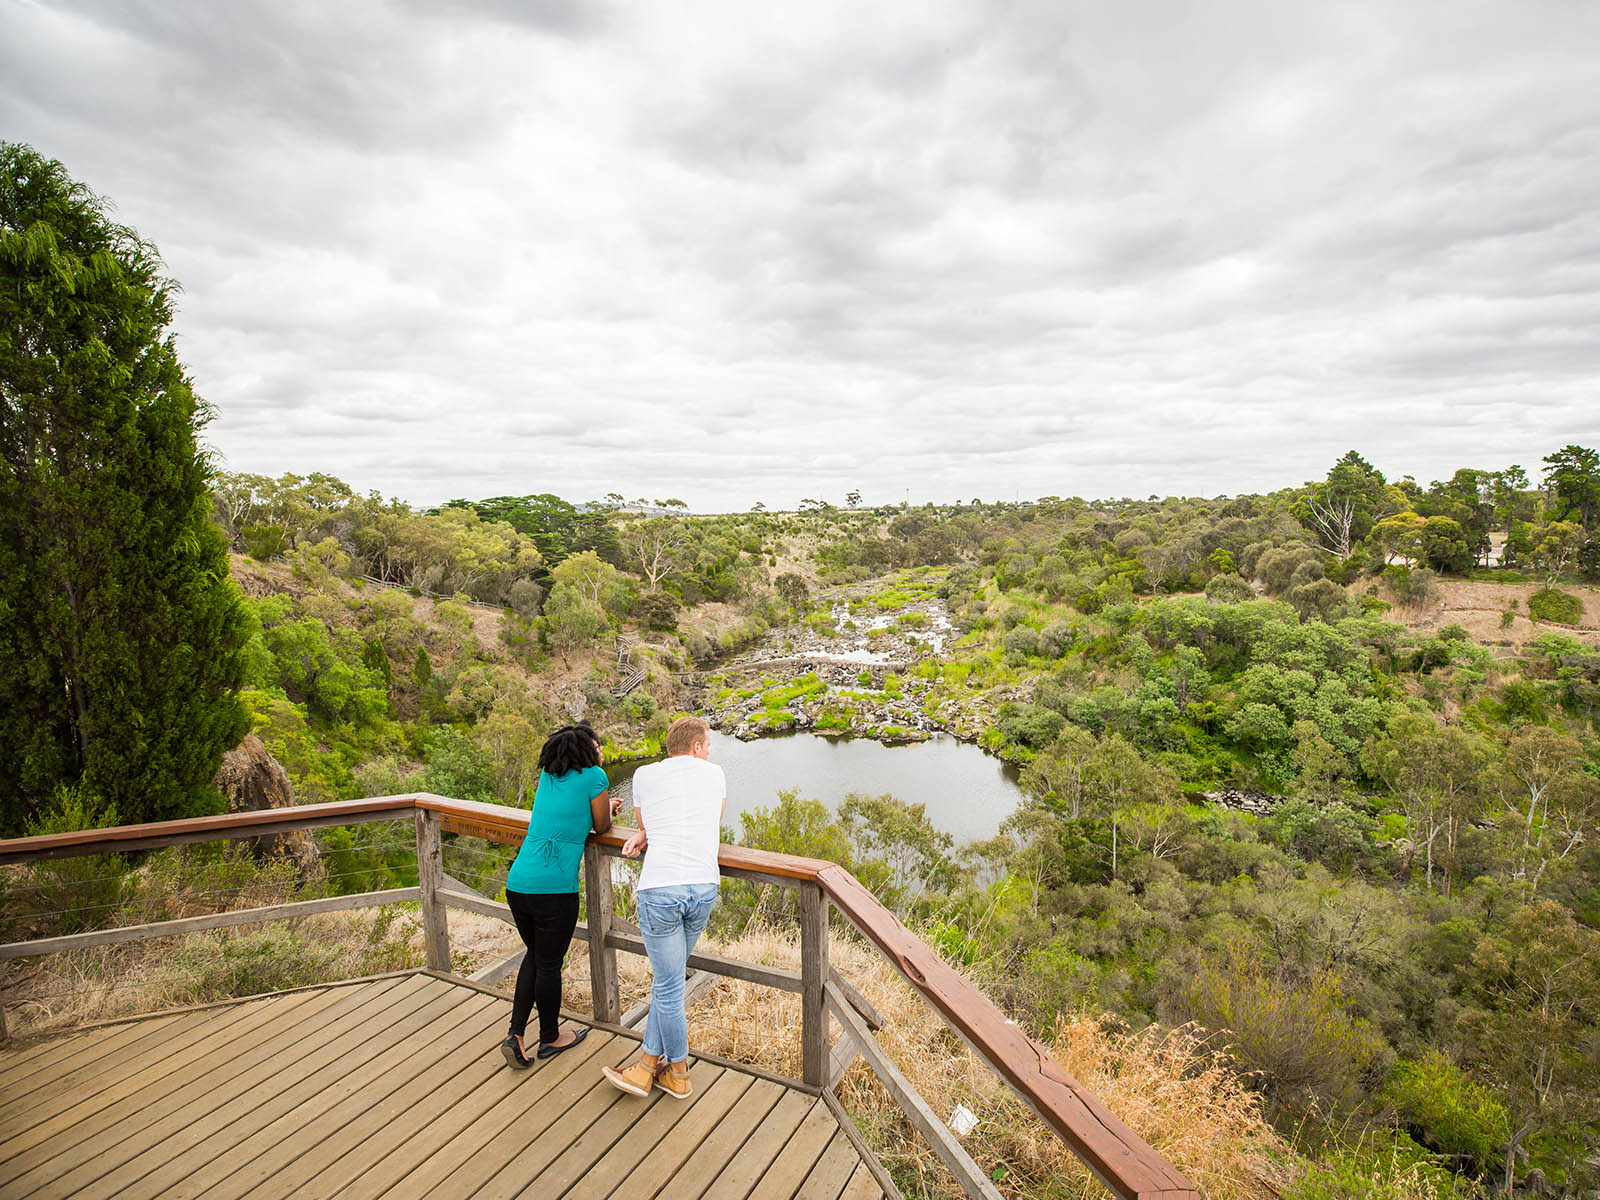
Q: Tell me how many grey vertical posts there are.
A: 3